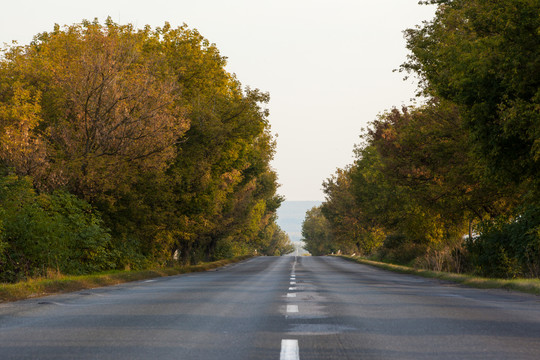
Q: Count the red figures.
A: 0